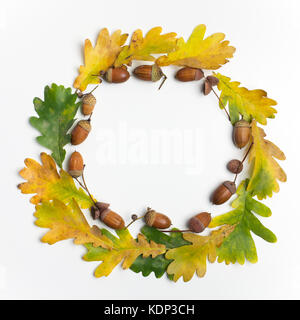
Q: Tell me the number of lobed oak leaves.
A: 12